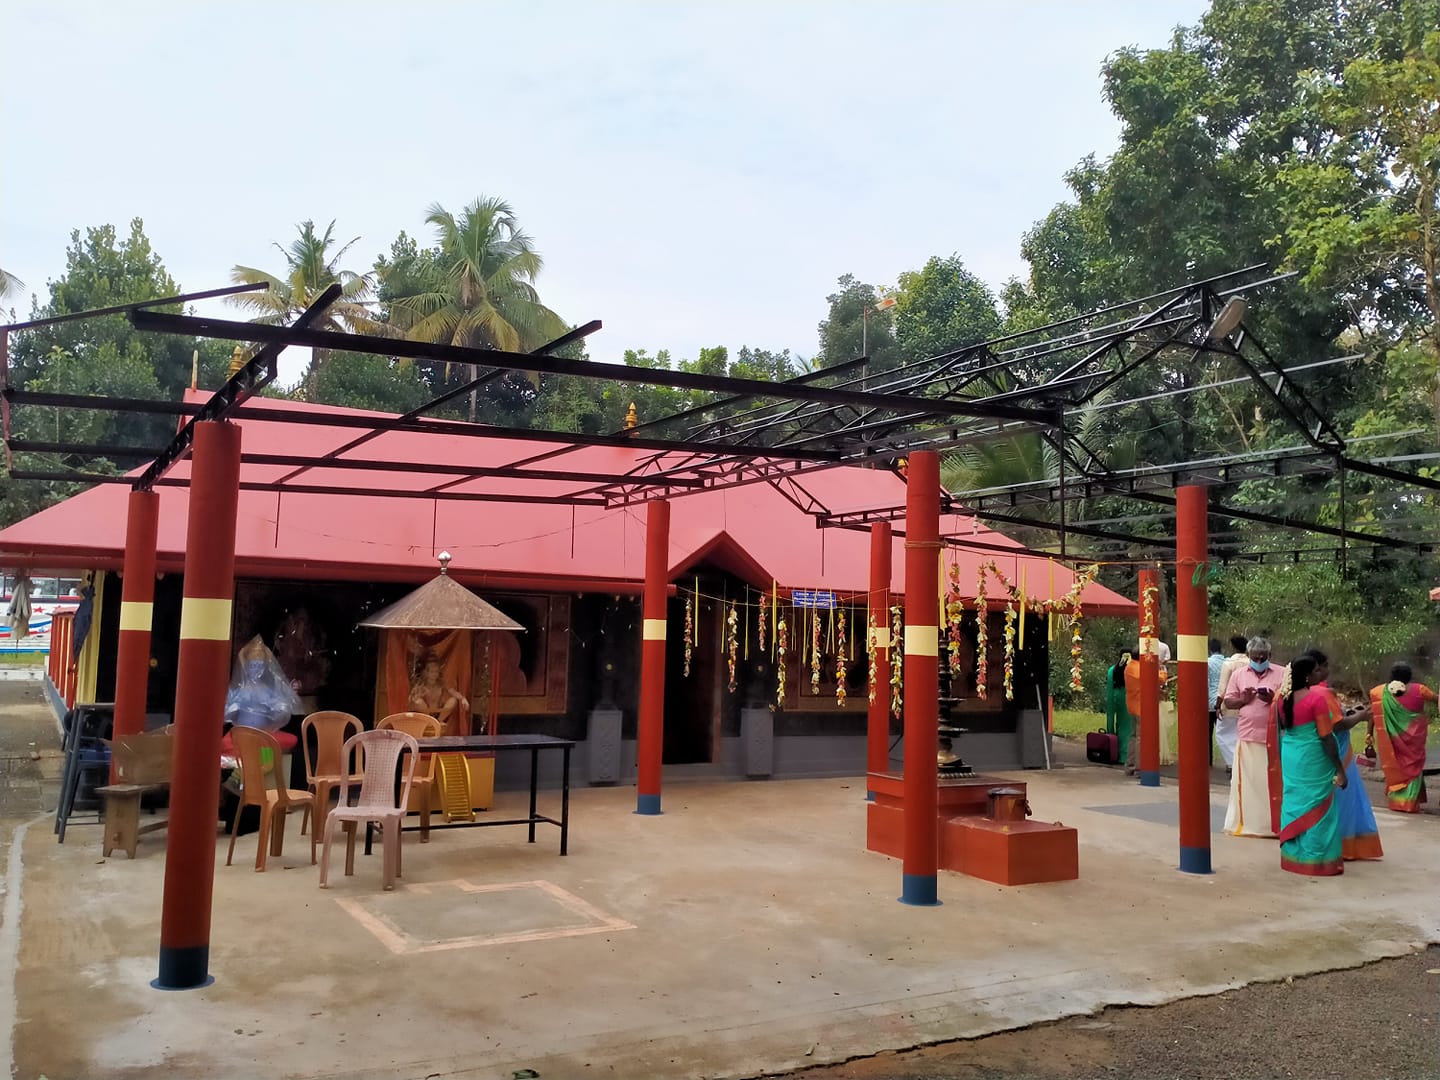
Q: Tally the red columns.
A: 7